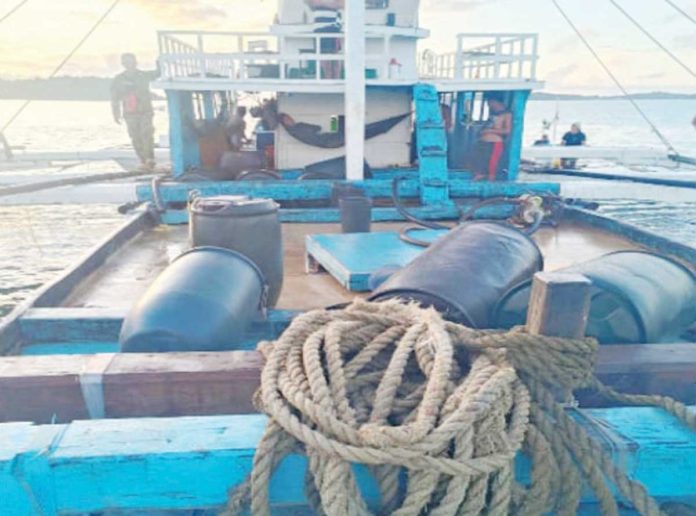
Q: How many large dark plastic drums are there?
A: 4